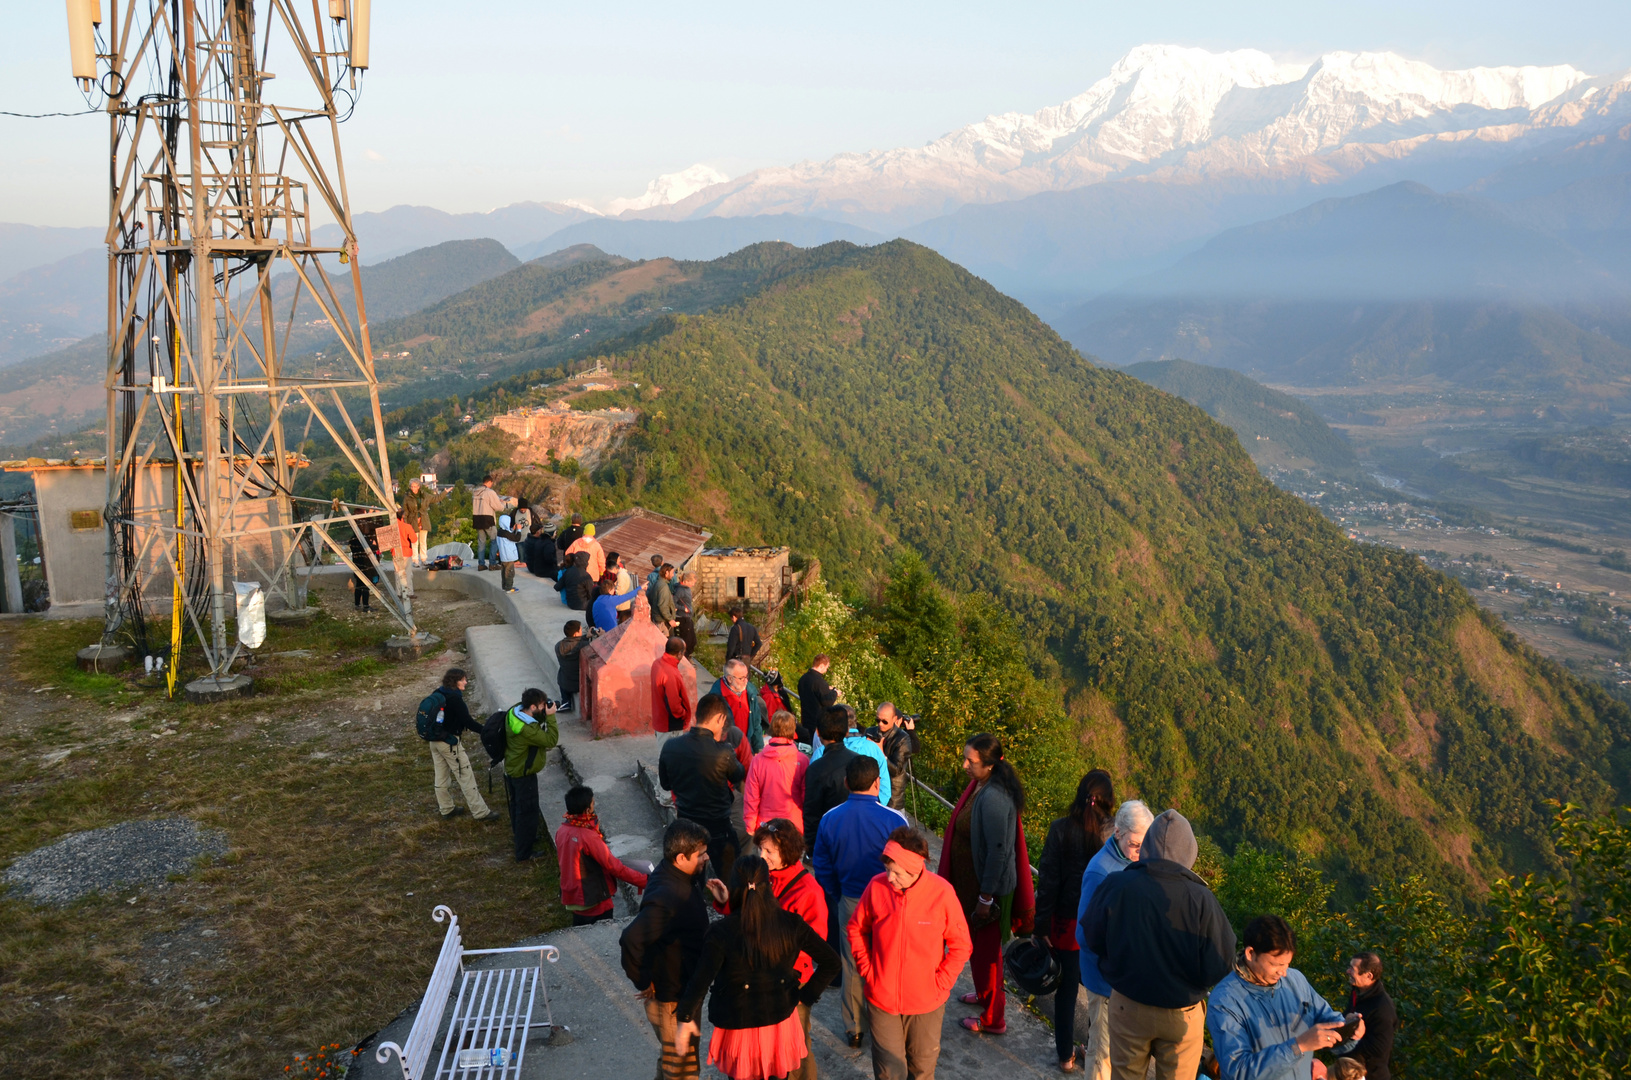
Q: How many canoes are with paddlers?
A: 0